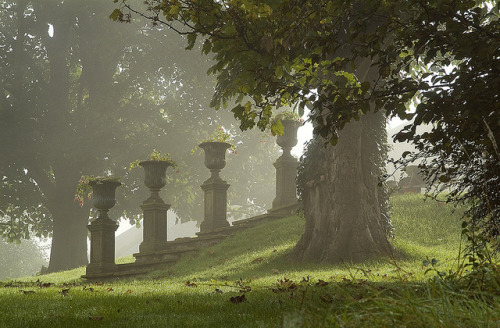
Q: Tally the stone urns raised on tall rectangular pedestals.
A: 4